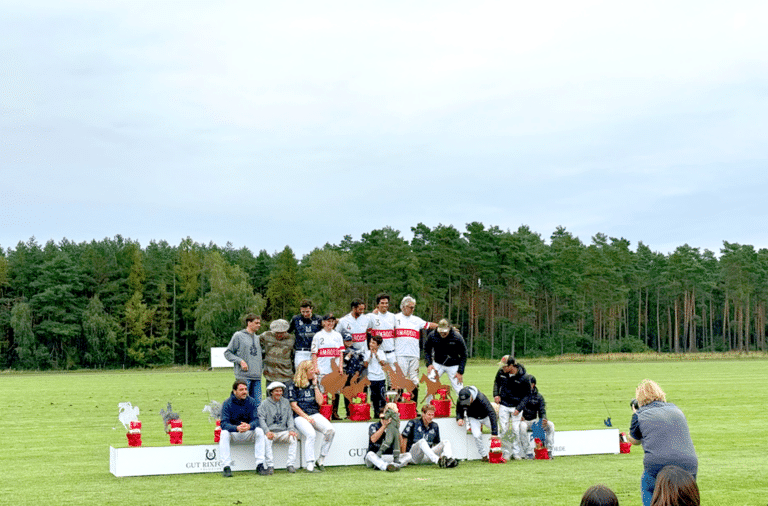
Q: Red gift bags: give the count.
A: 10